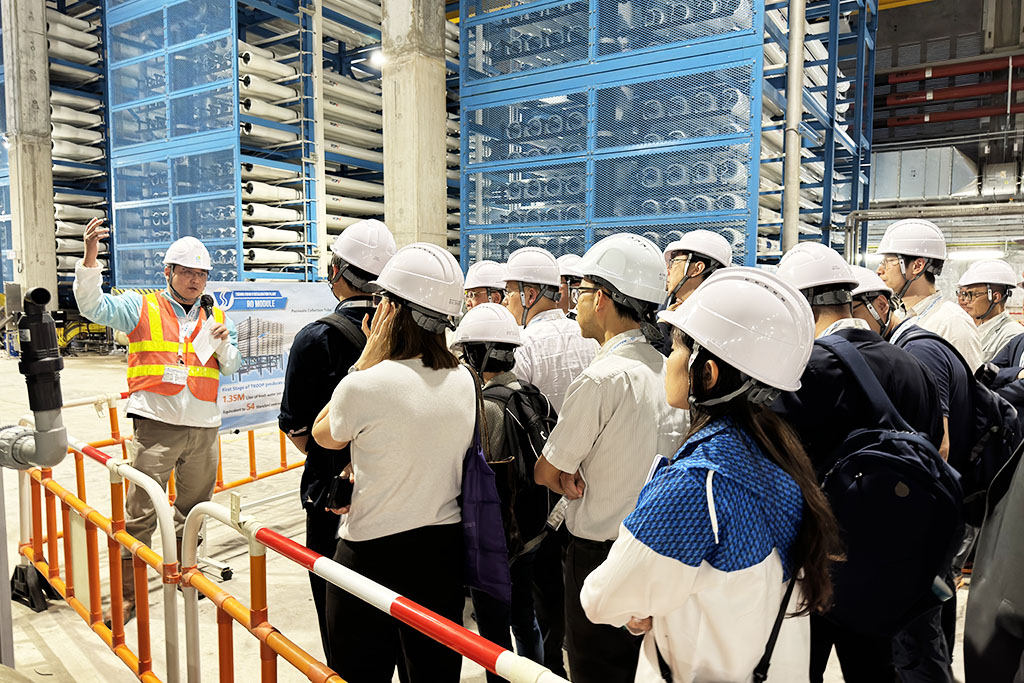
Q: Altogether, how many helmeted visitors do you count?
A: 13